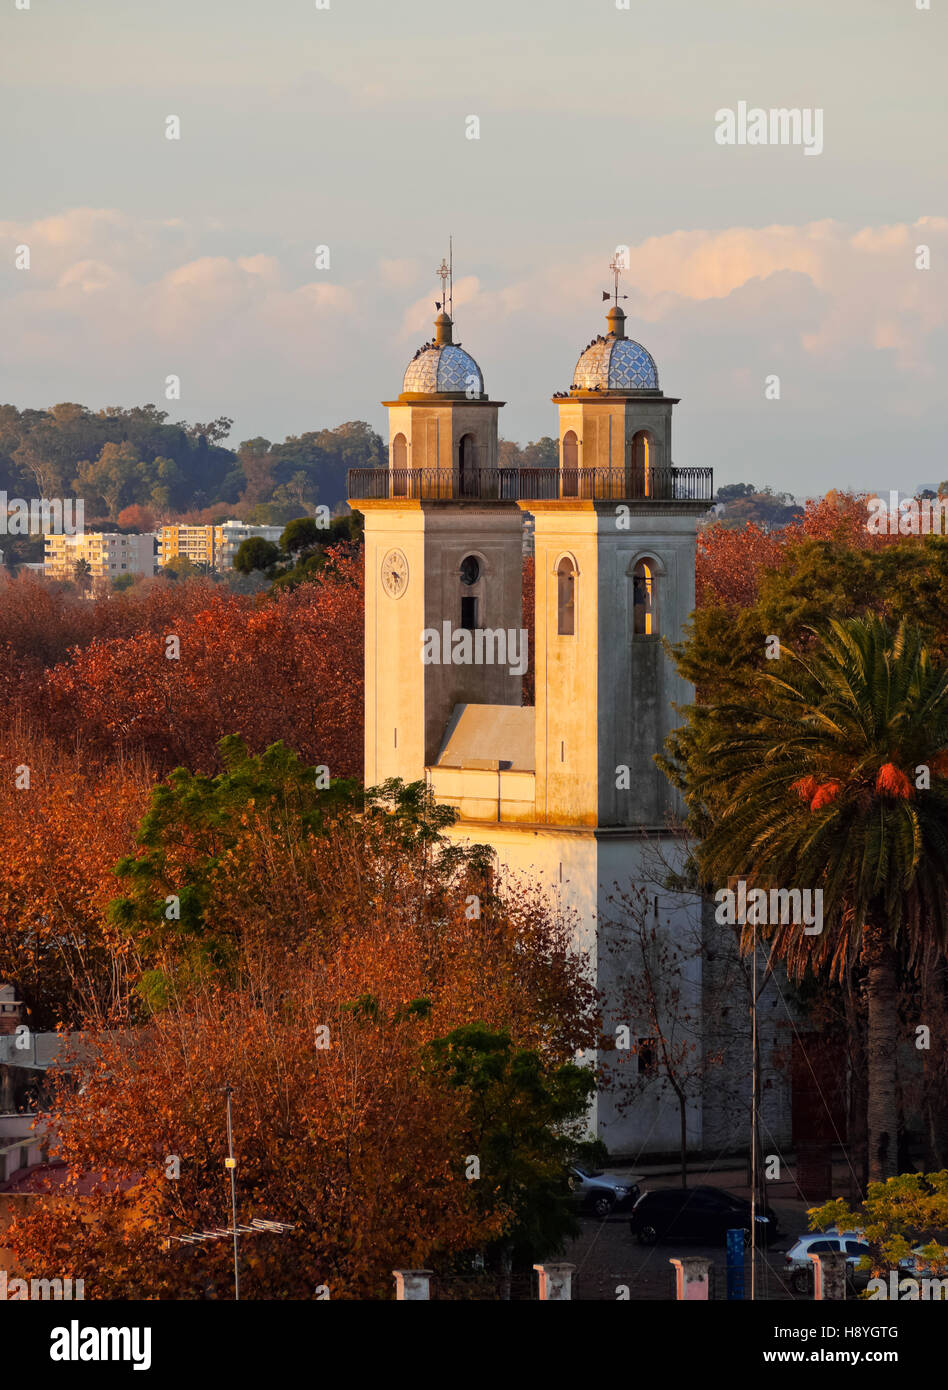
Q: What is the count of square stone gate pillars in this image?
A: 4